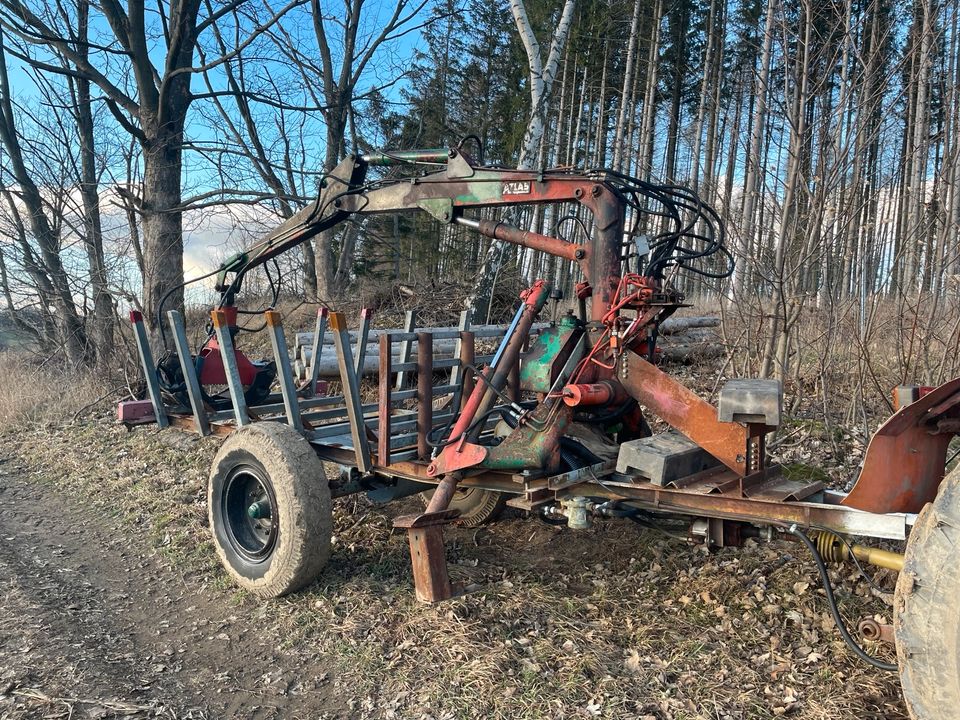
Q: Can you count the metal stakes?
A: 9